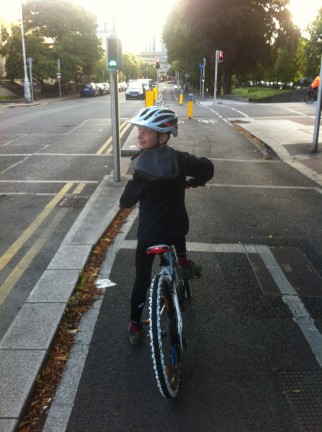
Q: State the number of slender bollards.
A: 2